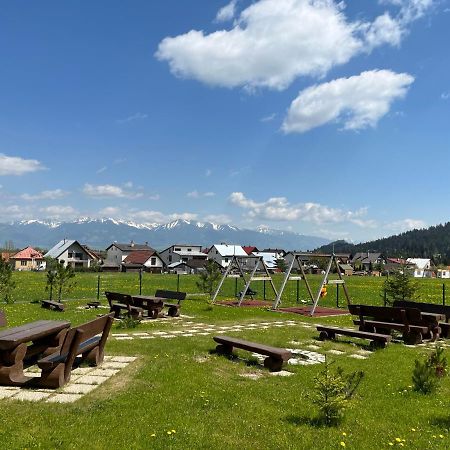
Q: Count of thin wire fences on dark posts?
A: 1